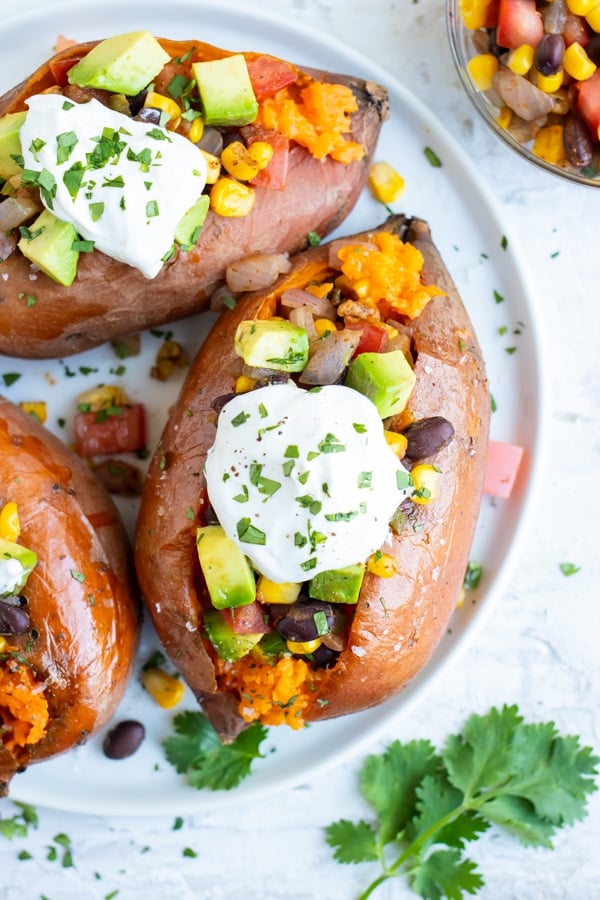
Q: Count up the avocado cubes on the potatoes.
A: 11